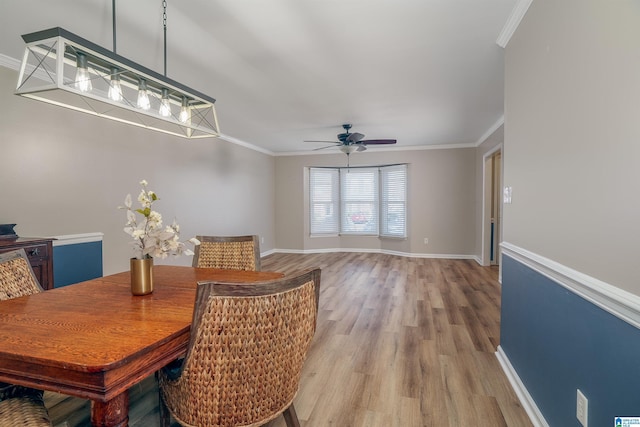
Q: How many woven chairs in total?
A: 4